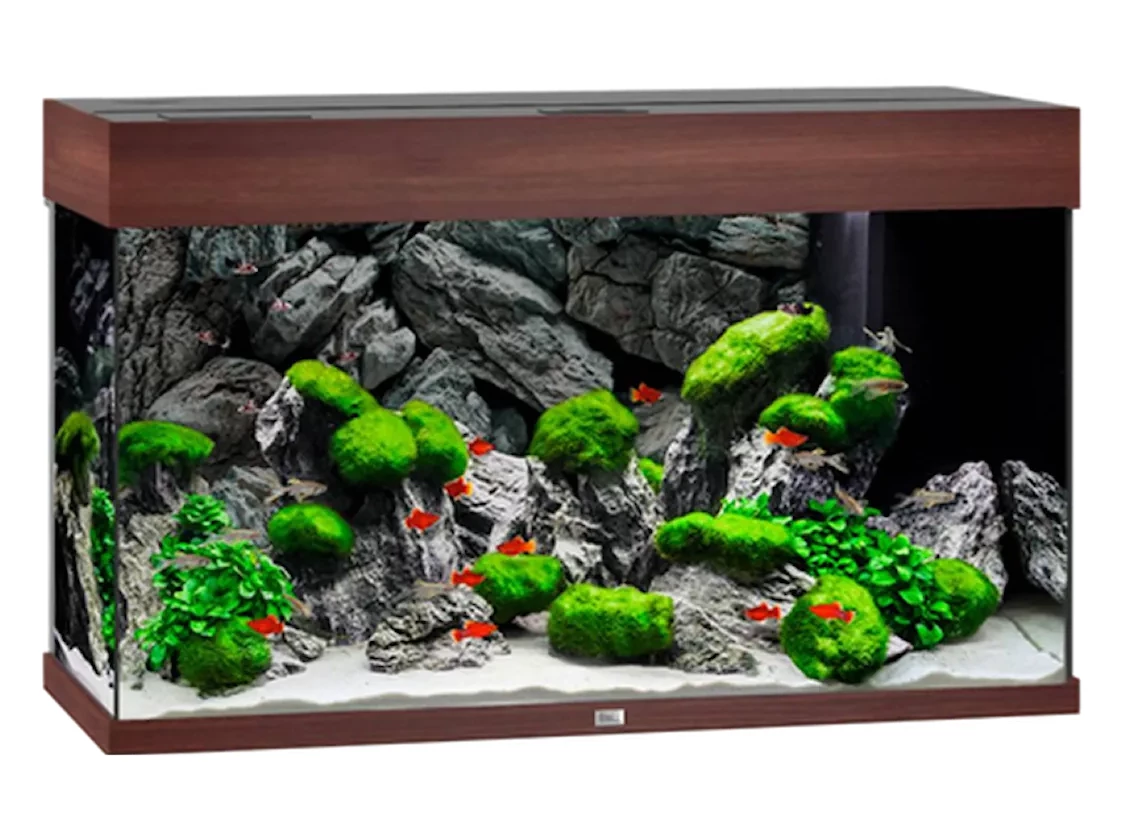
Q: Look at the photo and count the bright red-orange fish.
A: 11